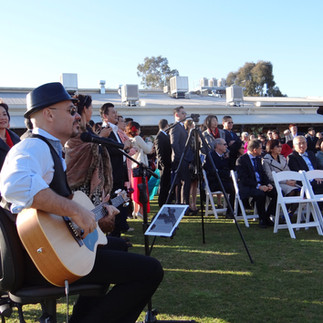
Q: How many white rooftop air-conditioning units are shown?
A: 4